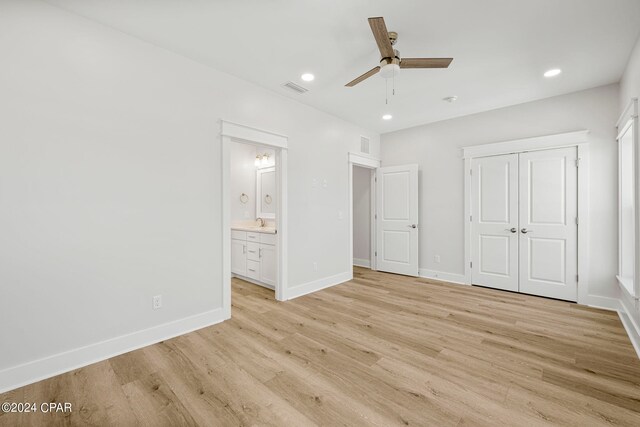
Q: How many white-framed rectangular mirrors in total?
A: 1